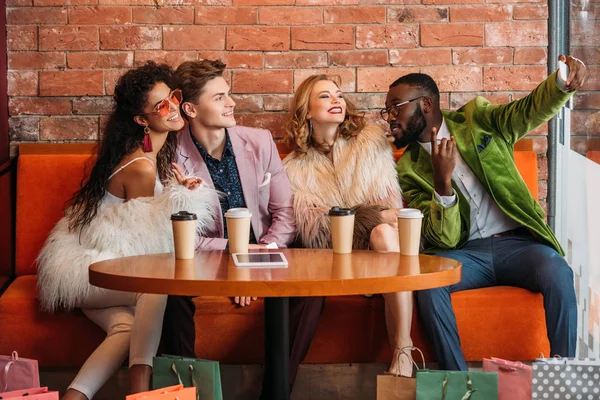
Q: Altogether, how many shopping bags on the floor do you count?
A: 8